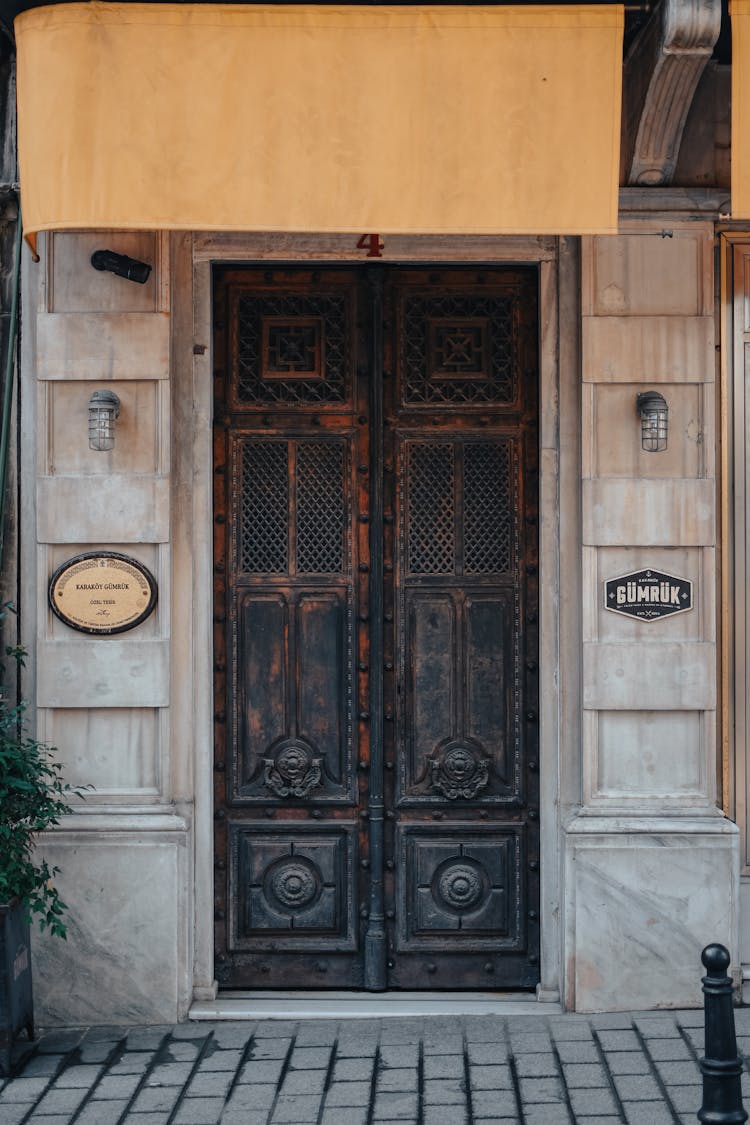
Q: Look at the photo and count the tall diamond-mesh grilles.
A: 4